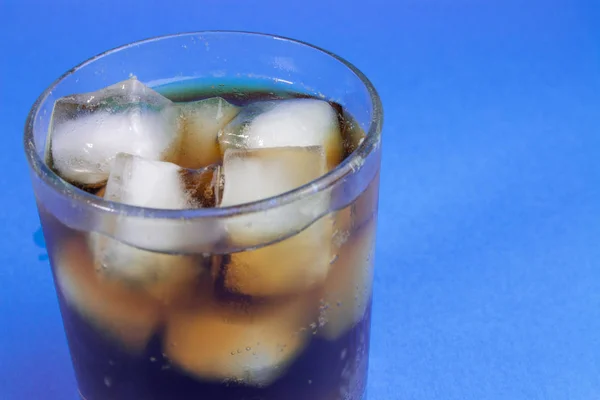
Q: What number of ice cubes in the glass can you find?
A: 8